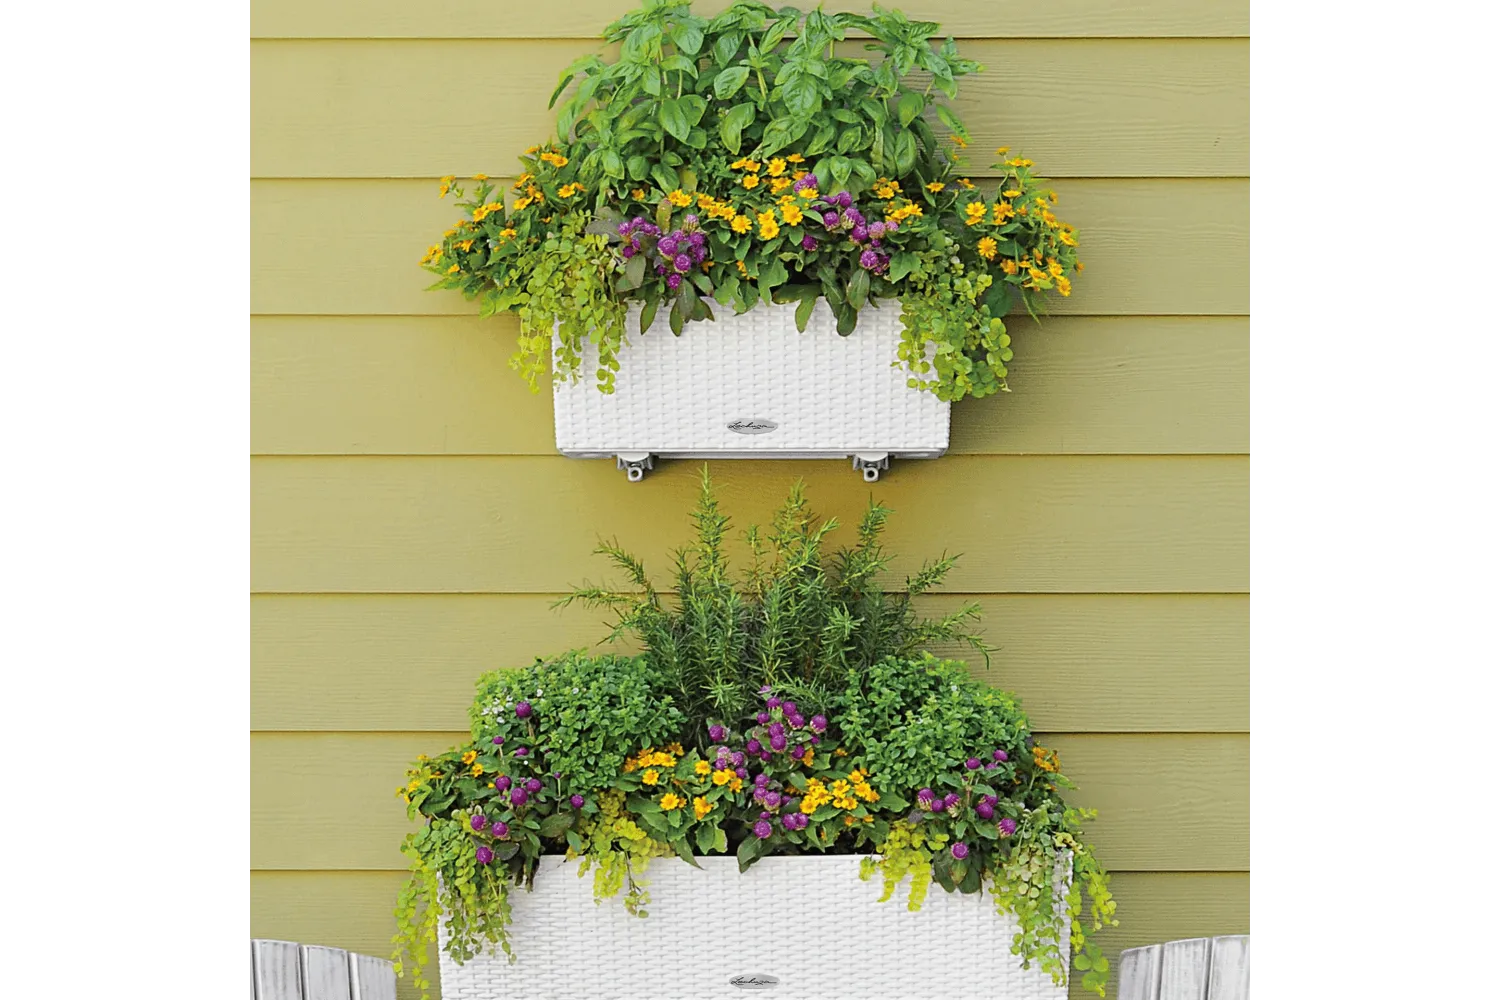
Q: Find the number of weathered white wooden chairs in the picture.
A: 2